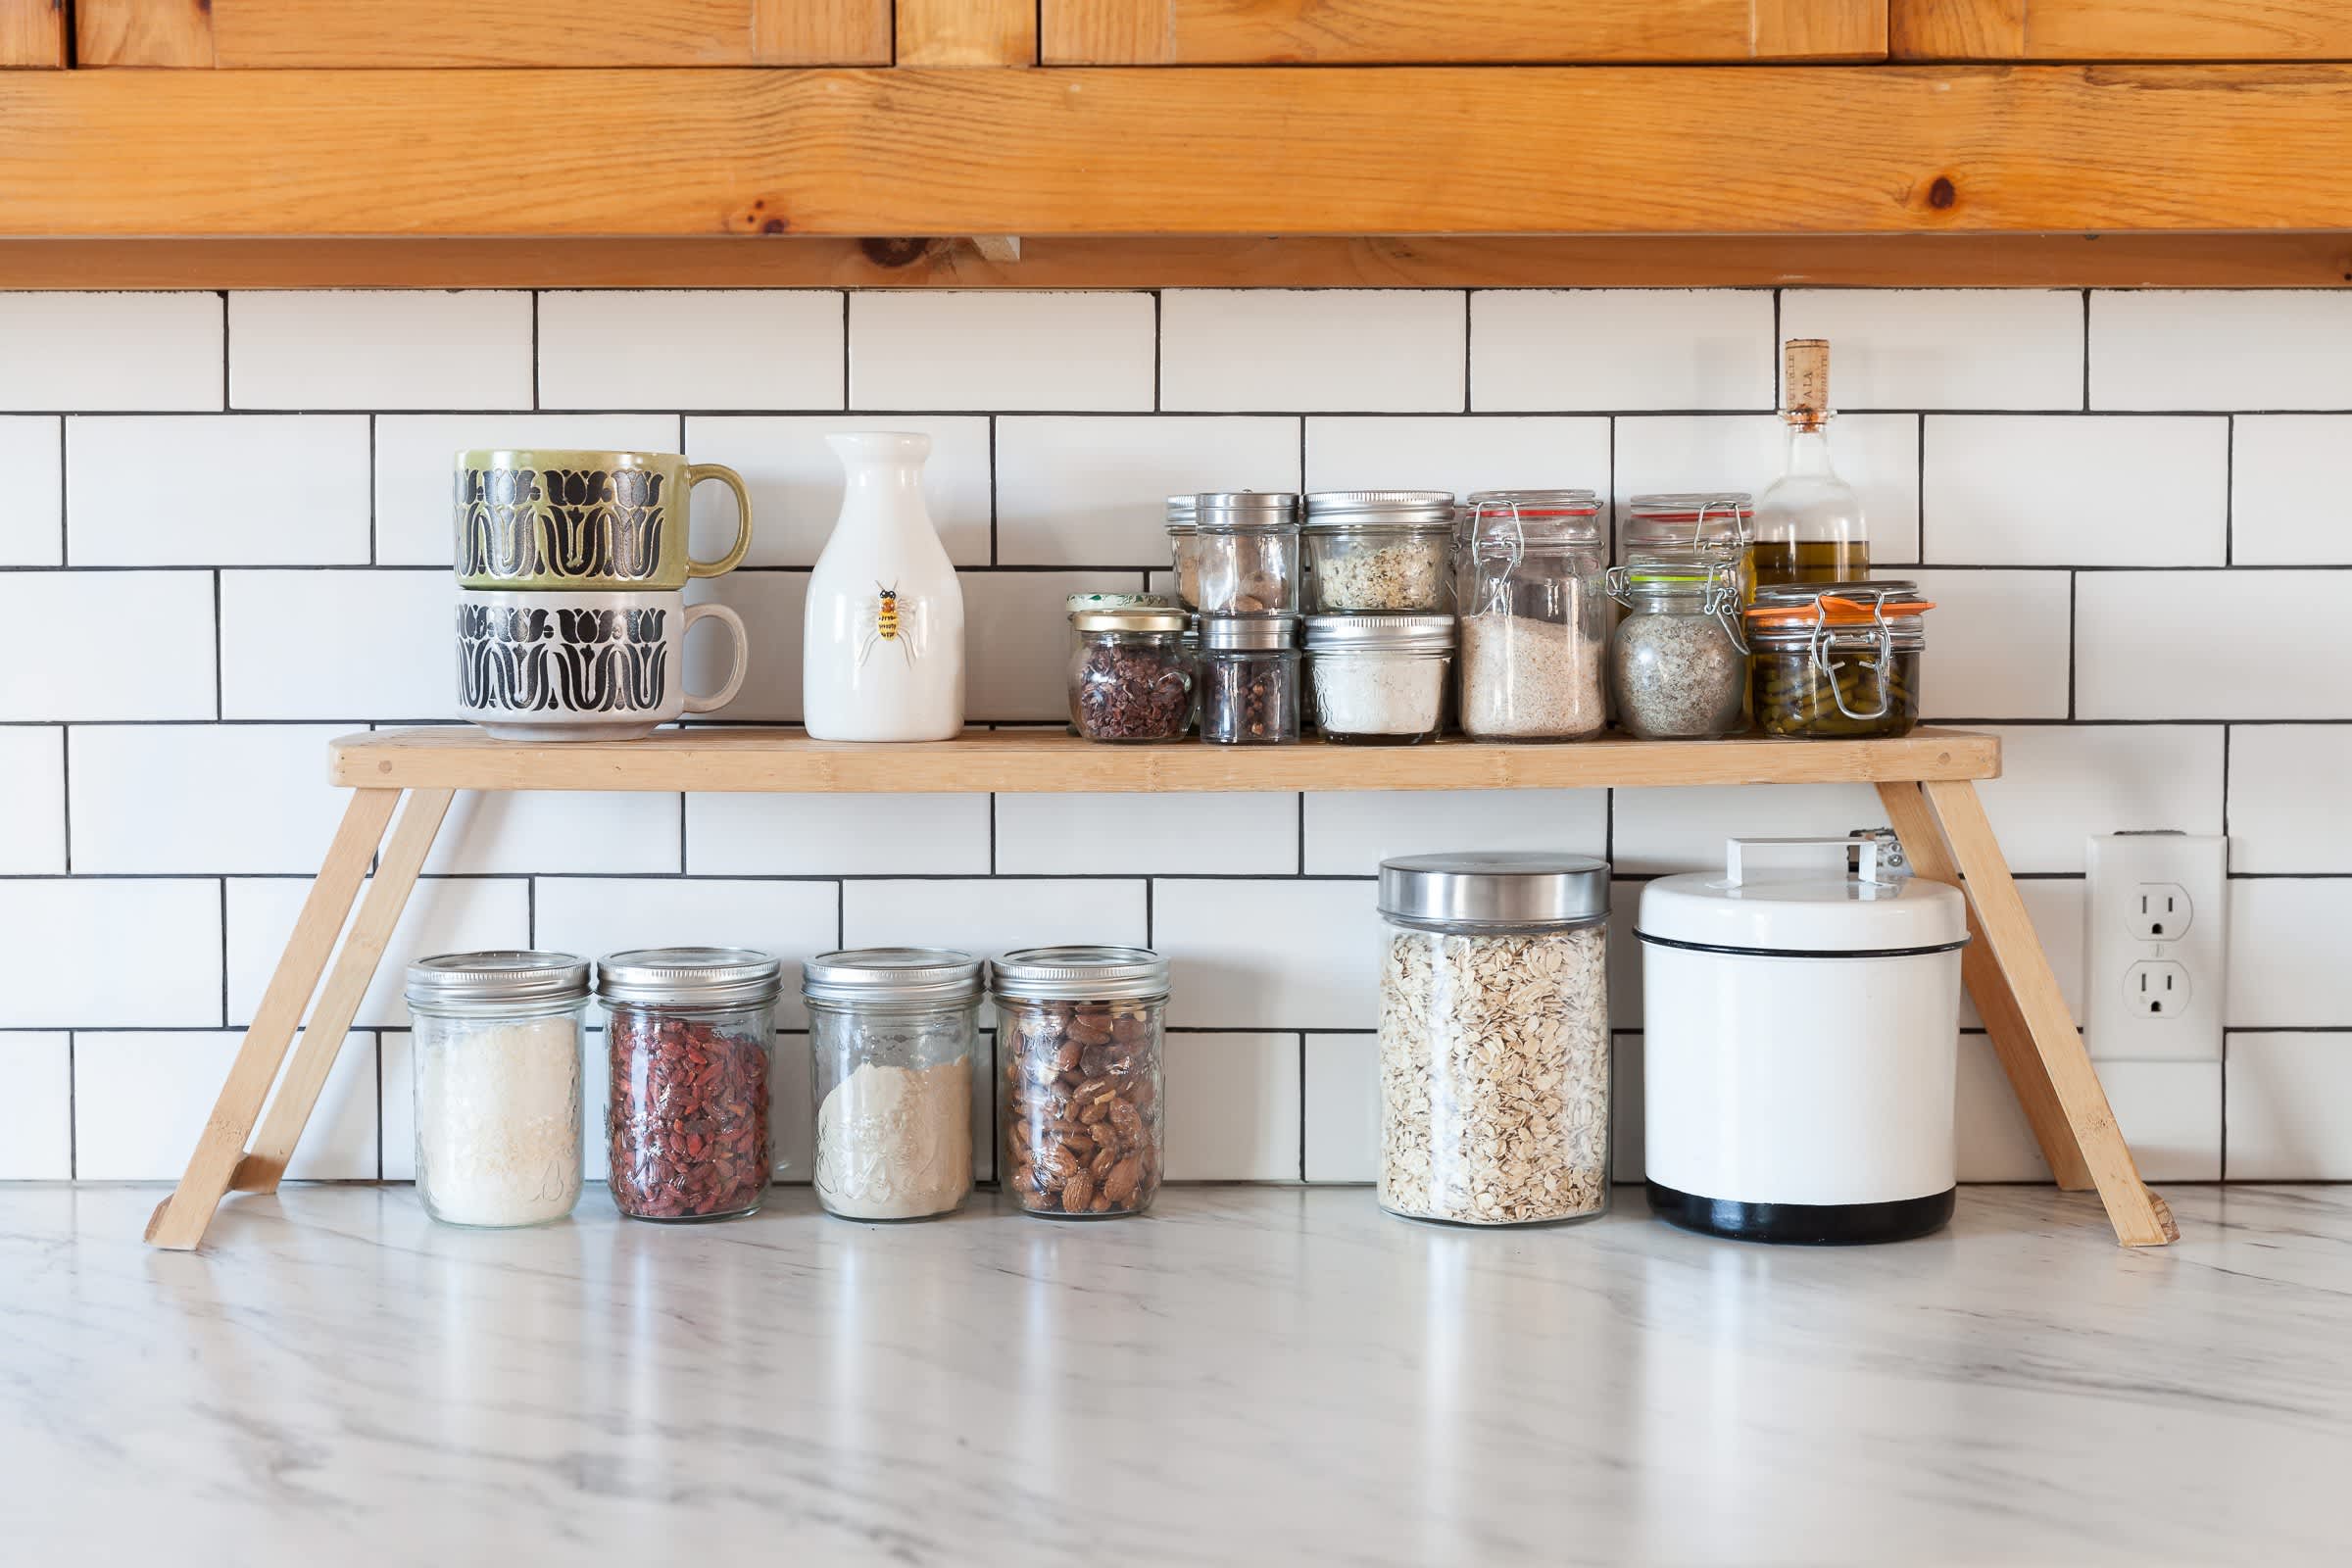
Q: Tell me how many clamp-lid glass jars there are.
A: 4